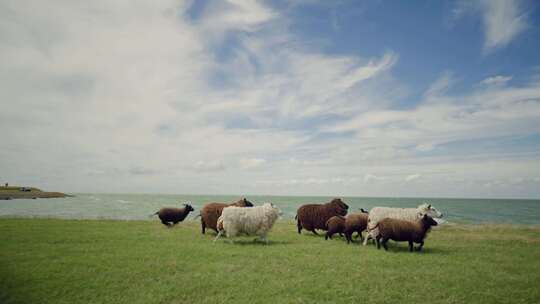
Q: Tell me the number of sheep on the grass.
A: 8